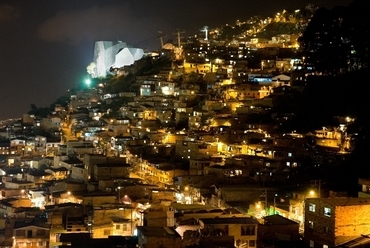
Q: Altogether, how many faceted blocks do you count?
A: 3